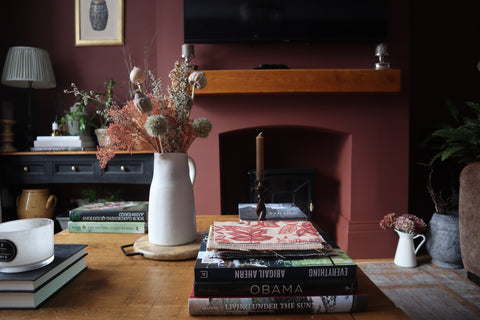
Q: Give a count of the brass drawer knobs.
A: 3